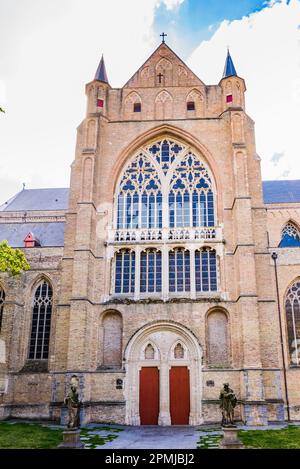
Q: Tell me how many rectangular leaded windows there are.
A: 4